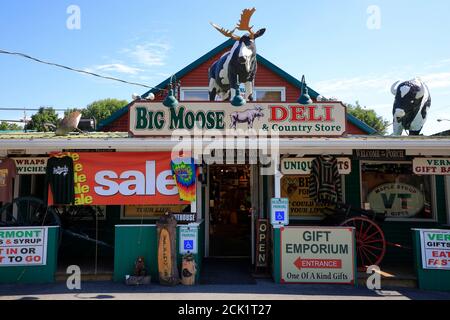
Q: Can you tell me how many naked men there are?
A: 0